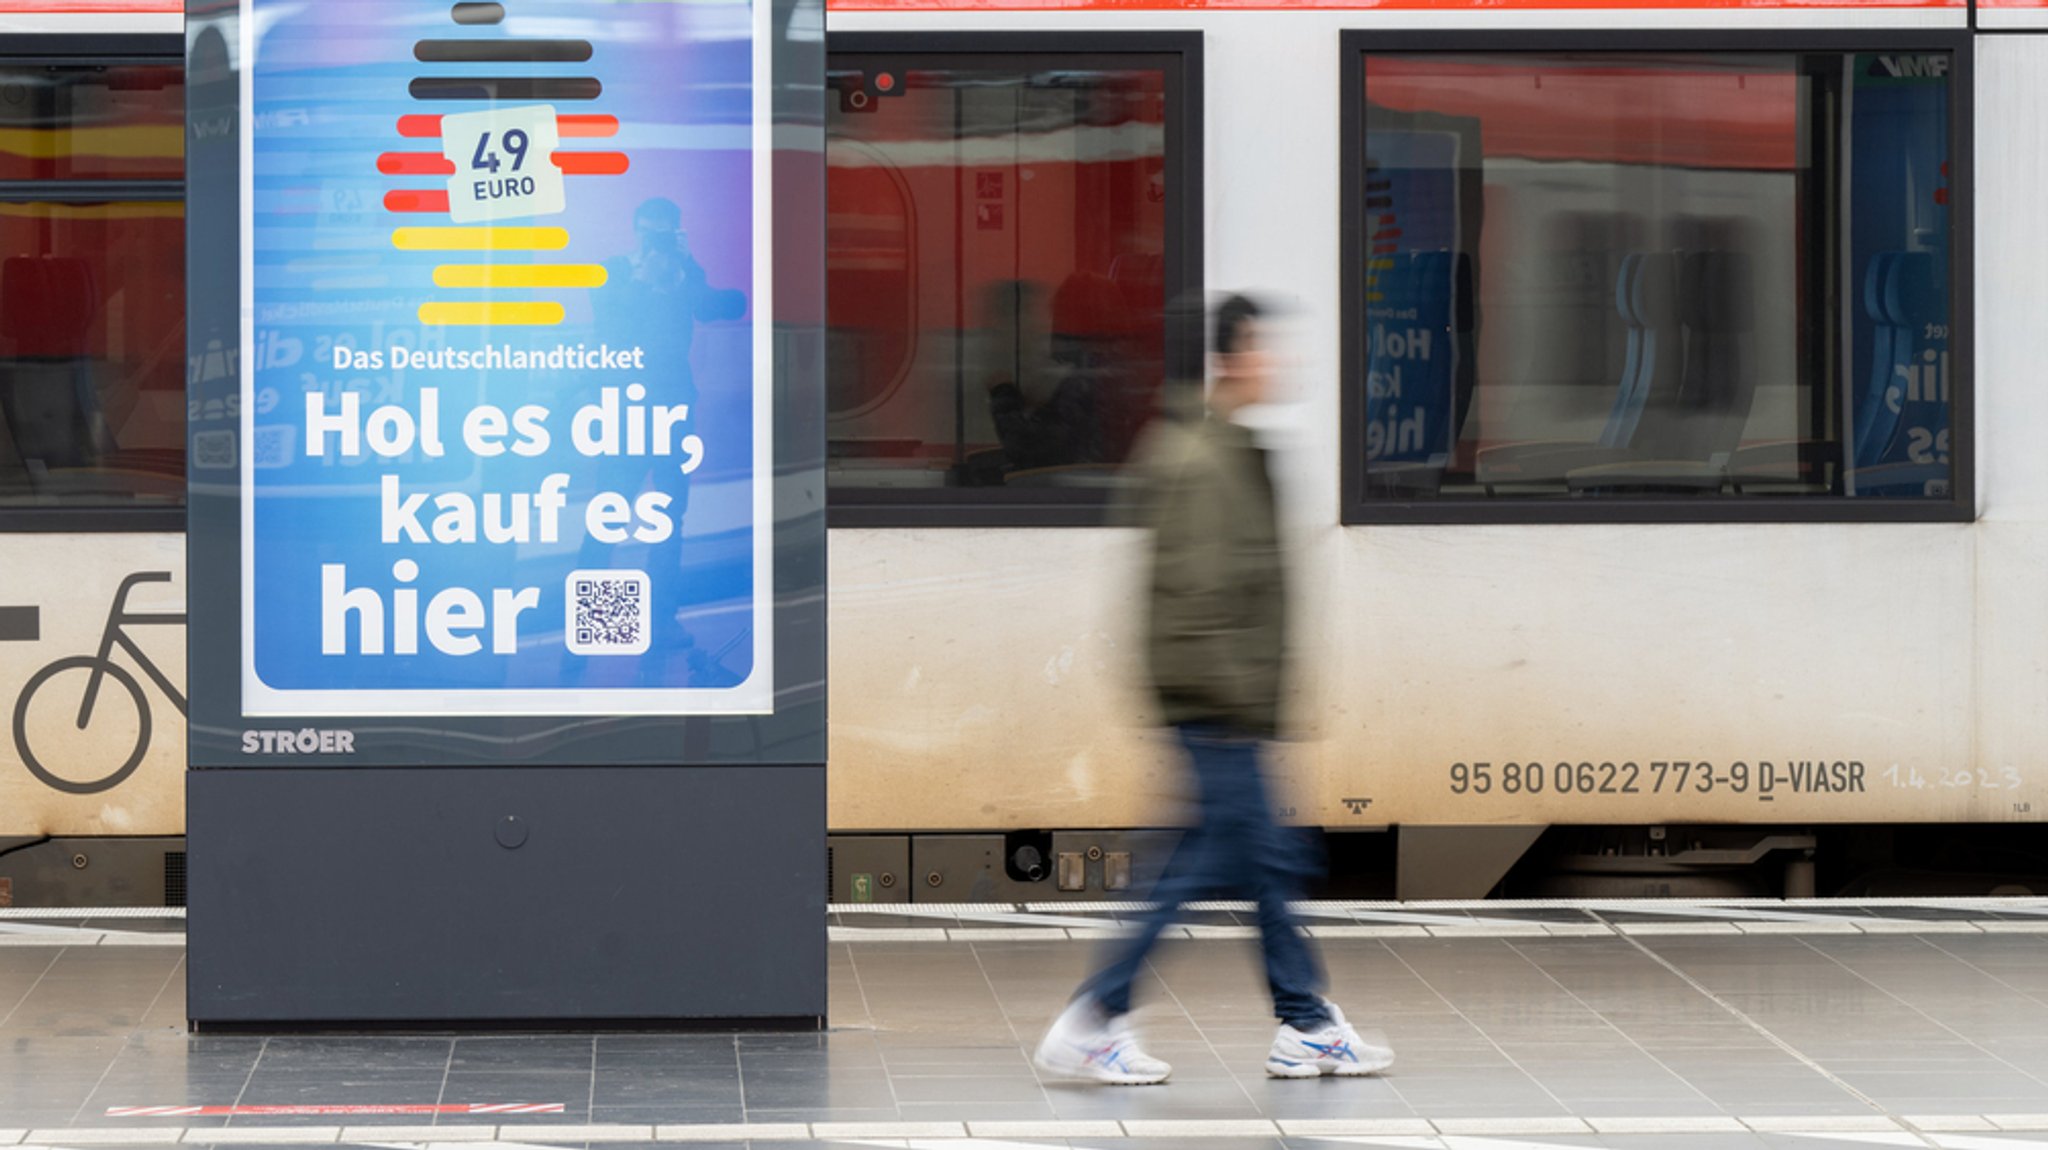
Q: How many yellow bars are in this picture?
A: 3